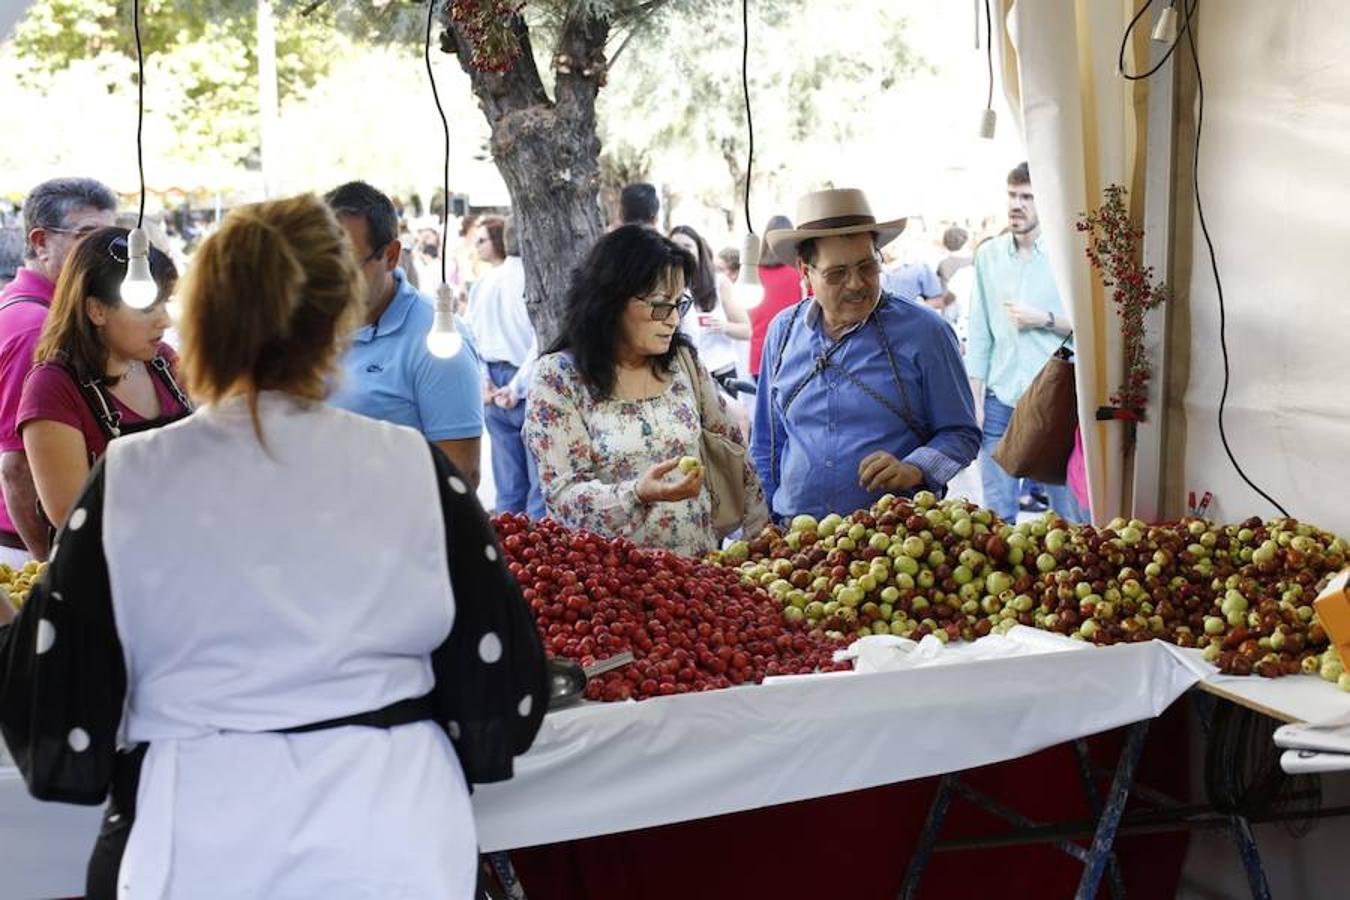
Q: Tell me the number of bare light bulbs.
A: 3